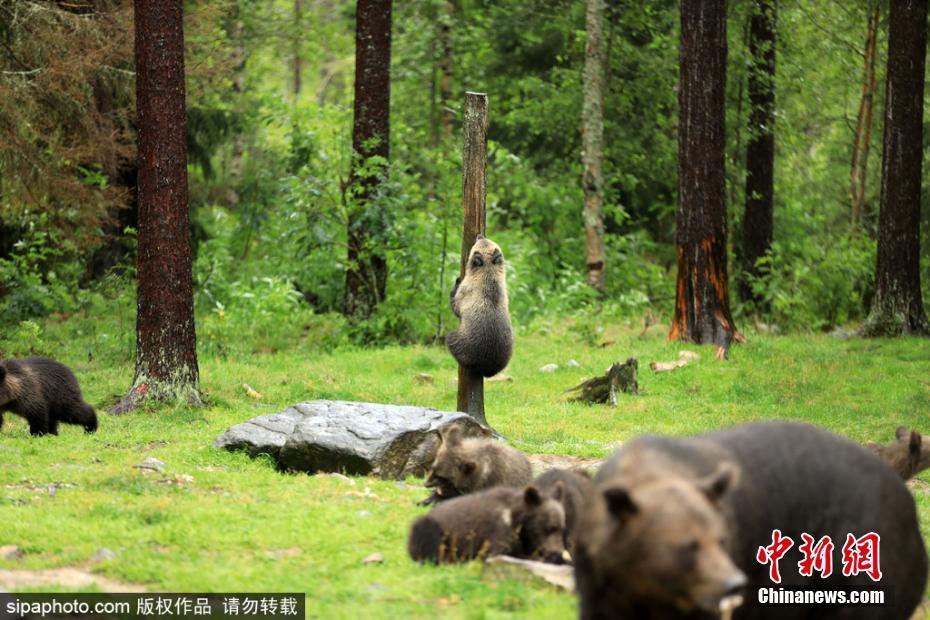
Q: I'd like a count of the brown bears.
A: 7